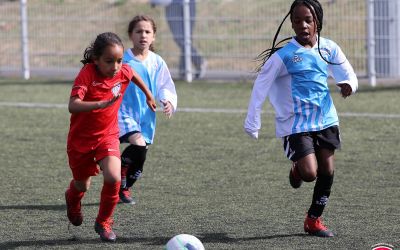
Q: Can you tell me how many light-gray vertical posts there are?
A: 3